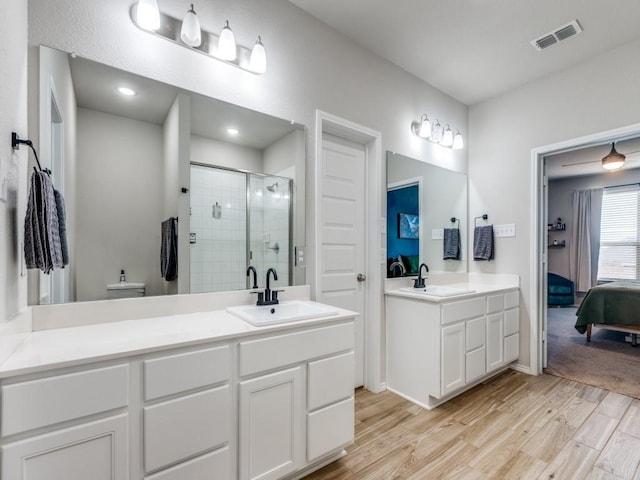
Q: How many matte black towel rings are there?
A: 2